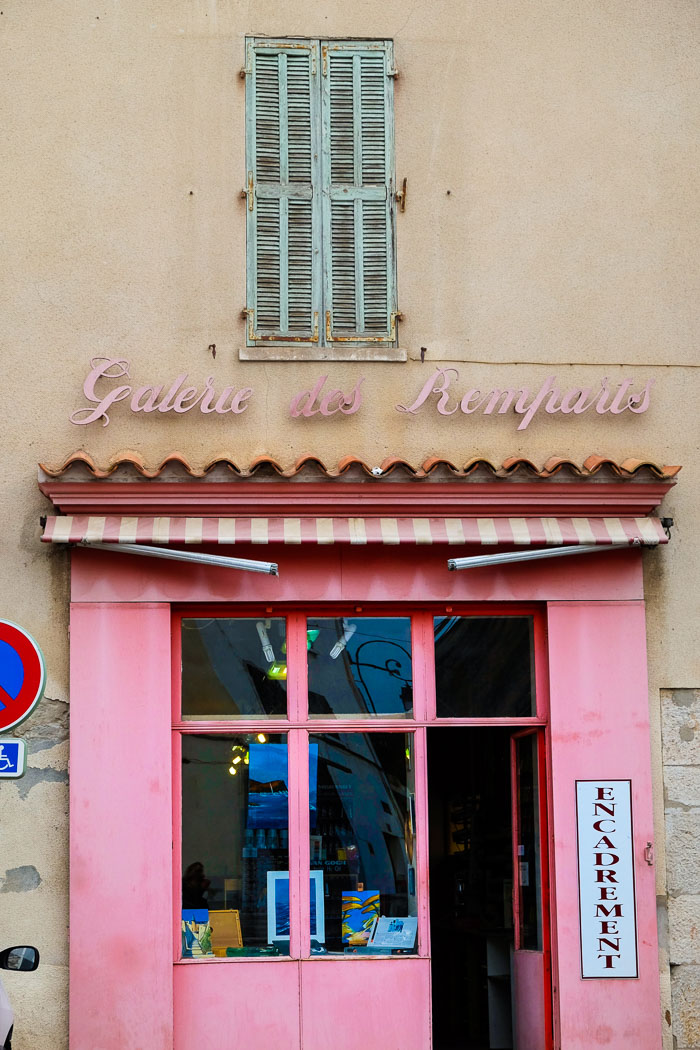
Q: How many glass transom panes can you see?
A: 3